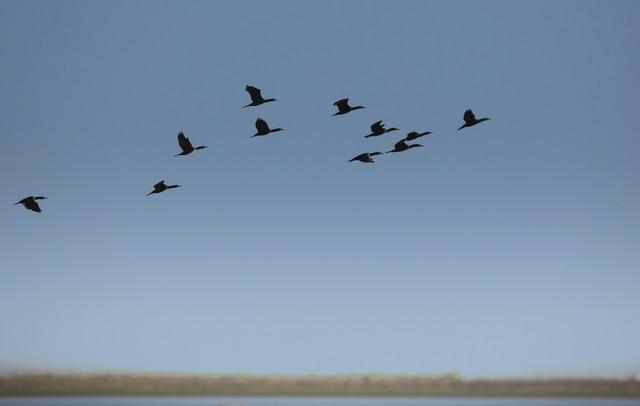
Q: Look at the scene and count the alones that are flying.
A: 11